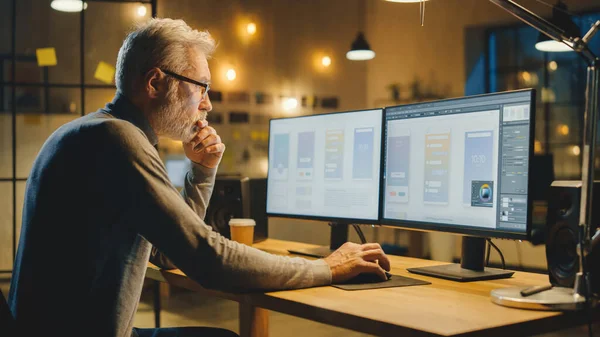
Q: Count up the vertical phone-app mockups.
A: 7